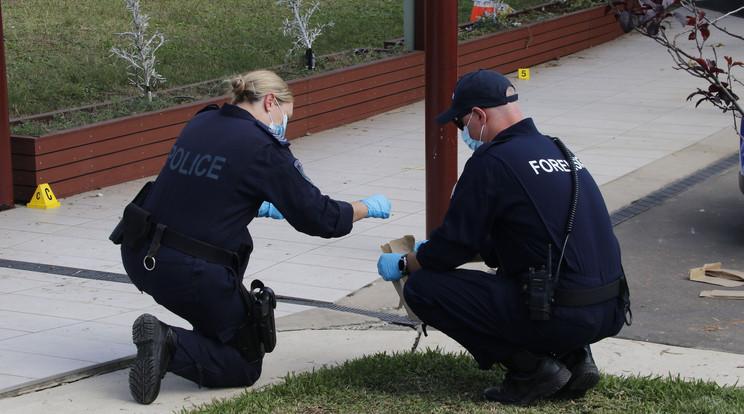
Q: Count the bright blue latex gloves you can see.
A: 4